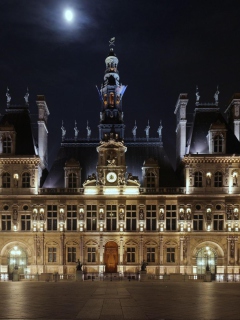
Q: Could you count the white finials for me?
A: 10